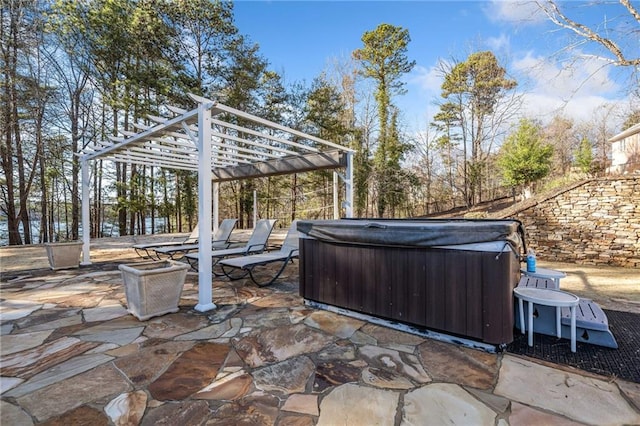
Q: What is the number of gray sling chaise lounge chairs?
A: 4